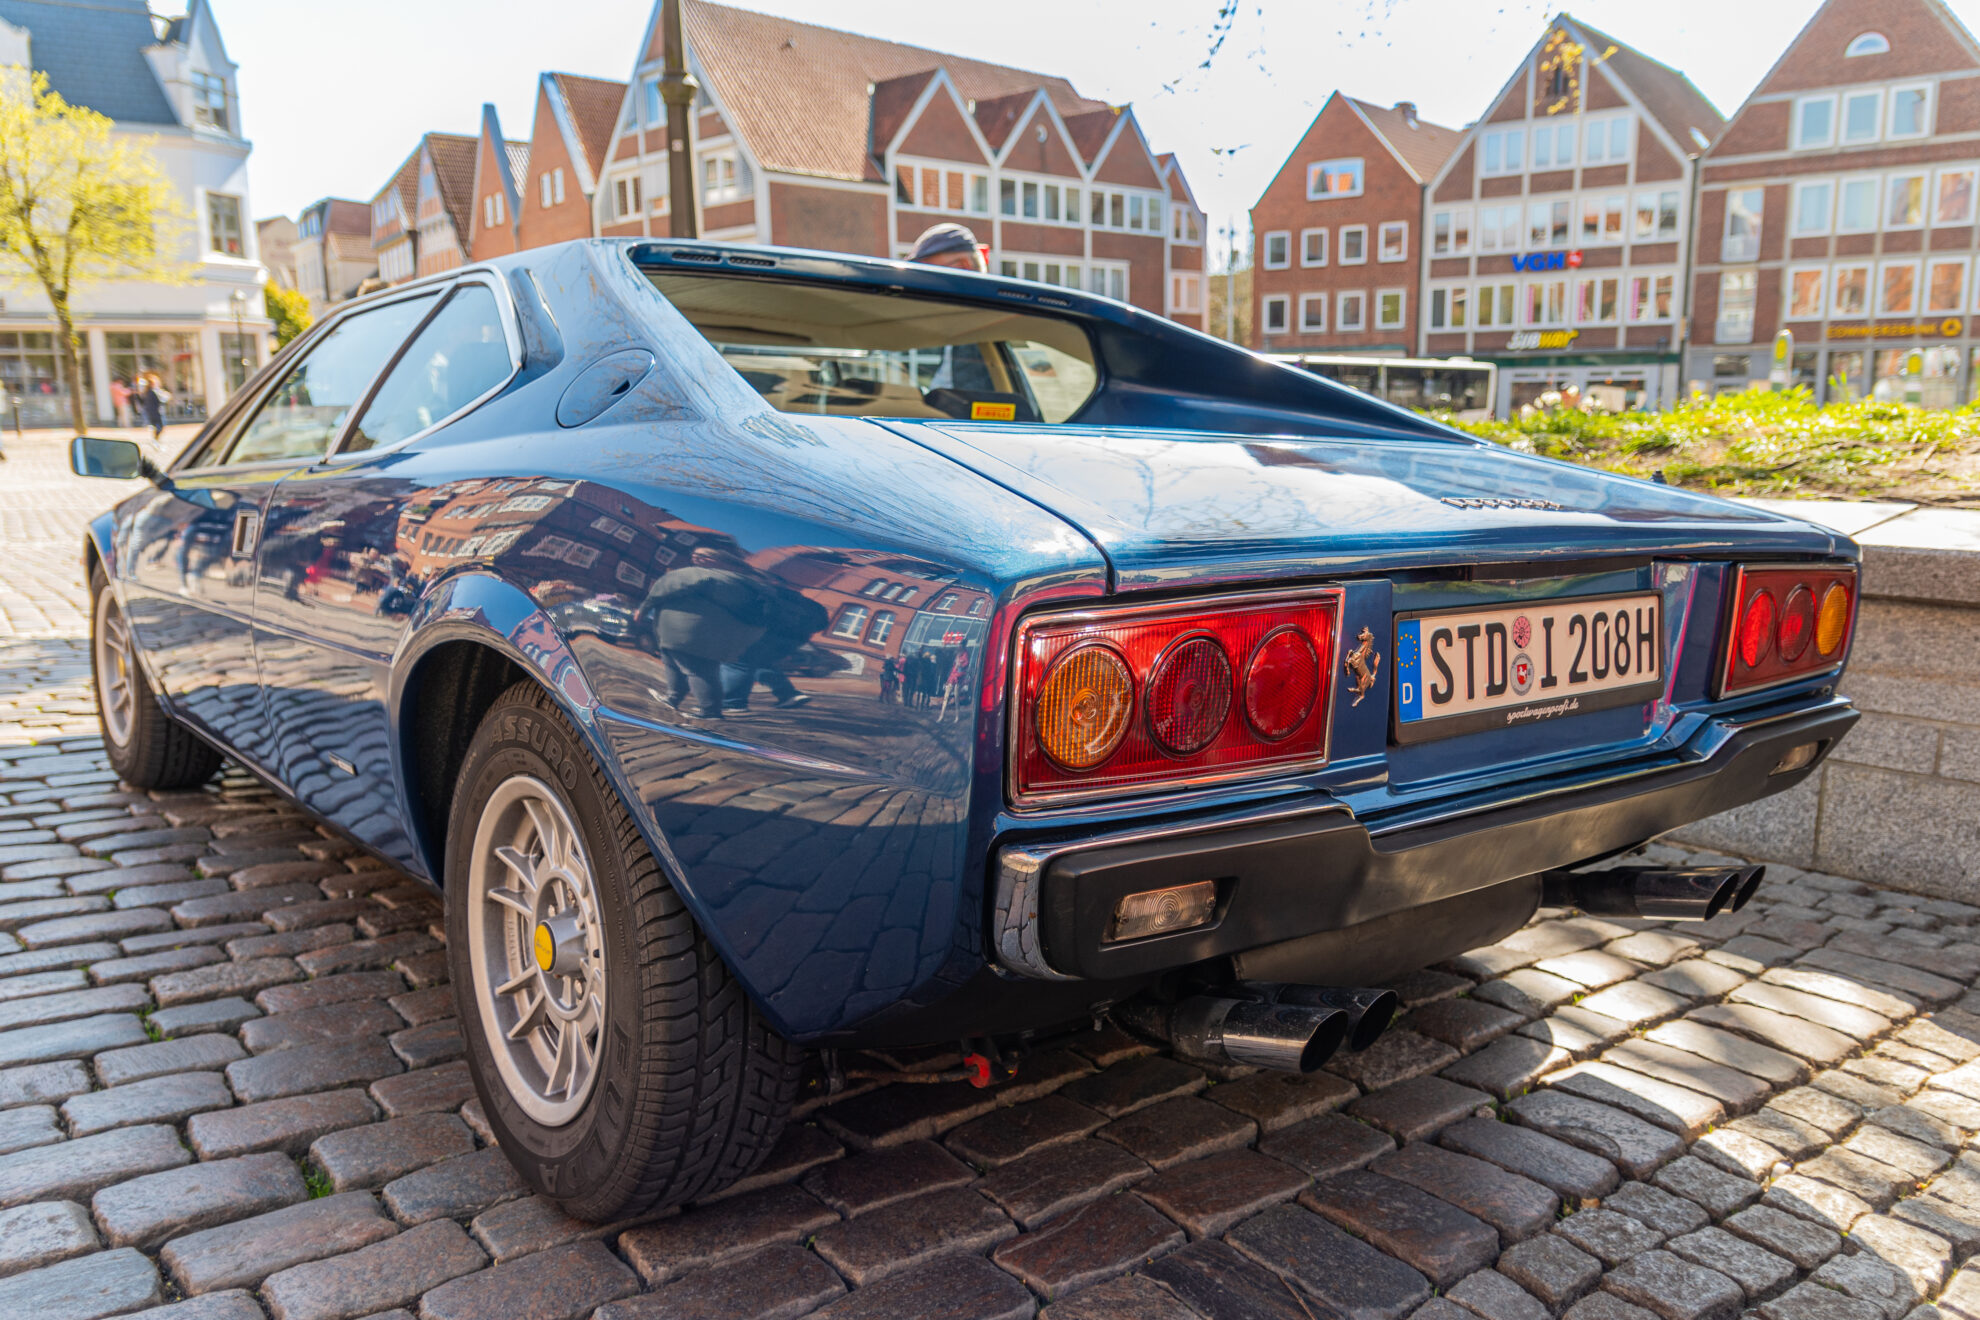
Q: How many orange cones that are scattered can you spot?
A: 0